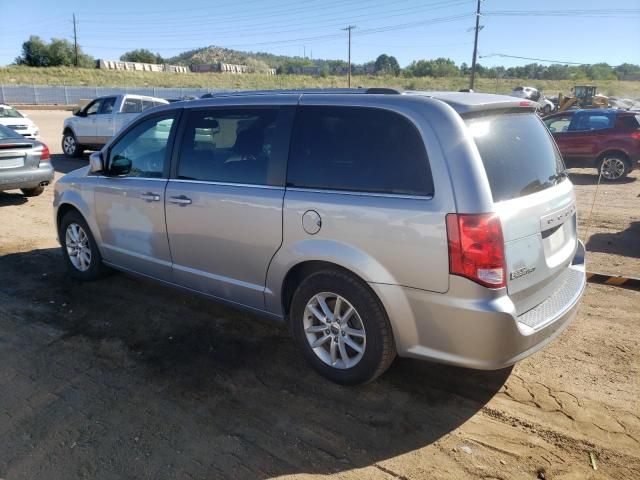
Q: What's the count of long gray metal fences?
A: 1